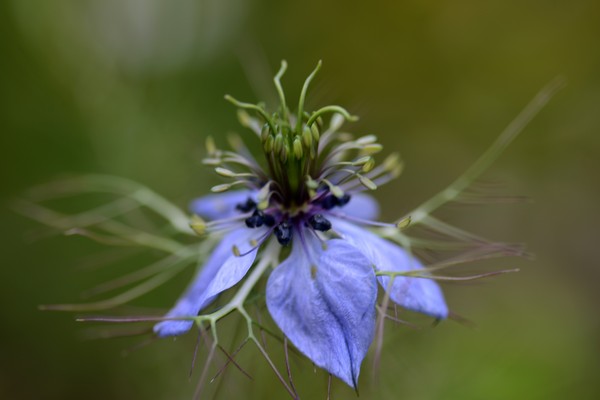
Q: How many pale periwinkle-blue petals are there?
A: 5